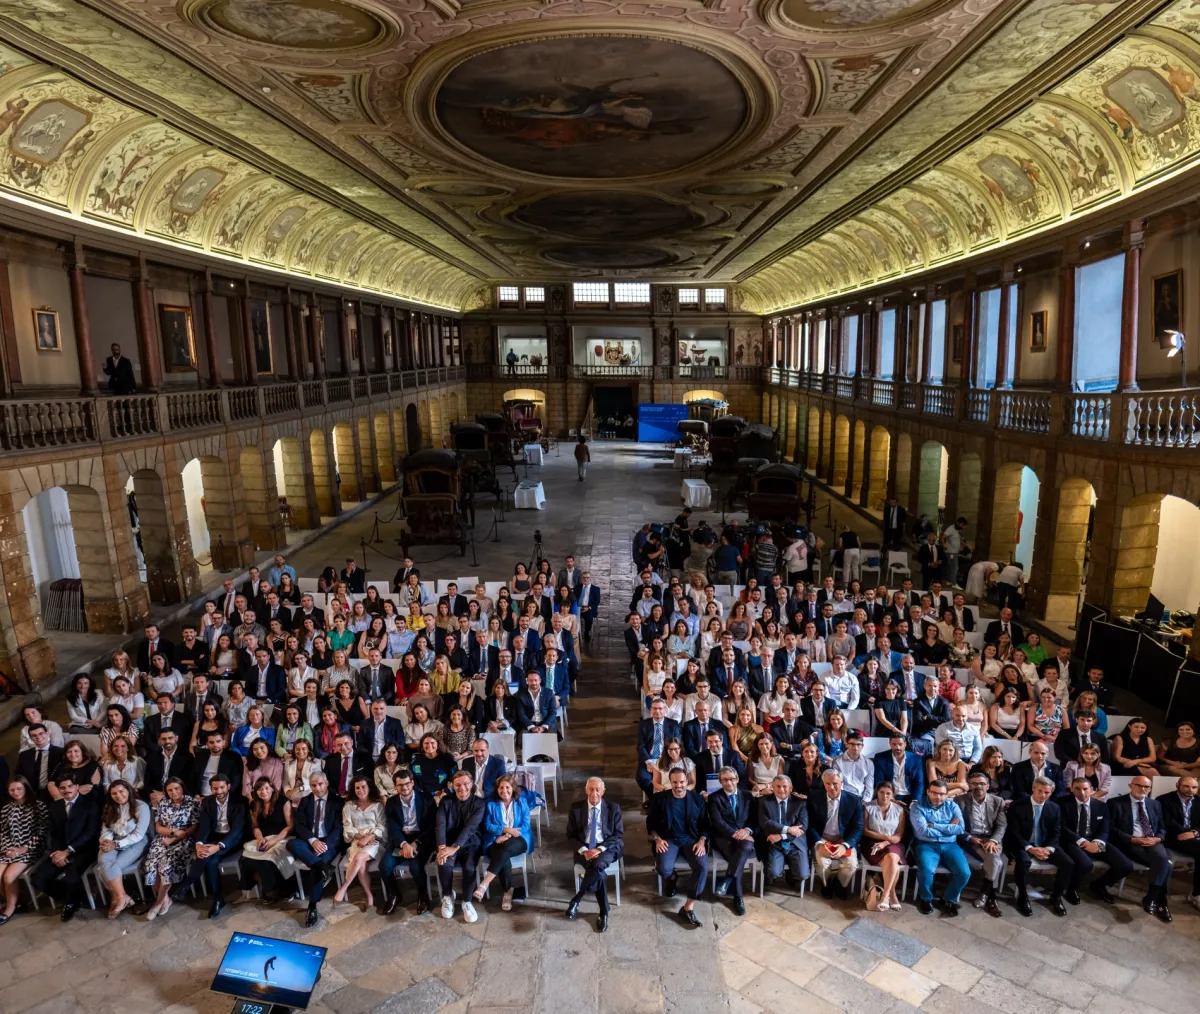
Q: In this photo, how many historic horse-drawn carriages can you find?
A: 8